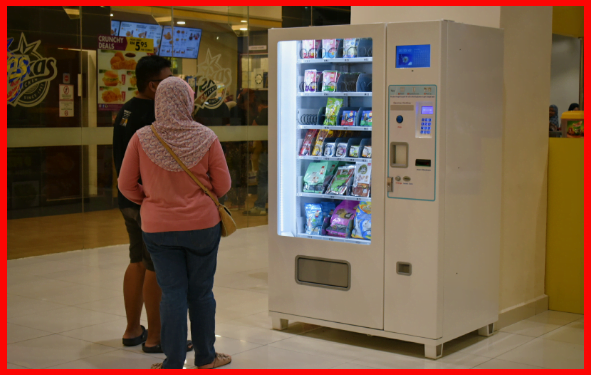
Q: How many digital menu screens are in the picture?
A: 3